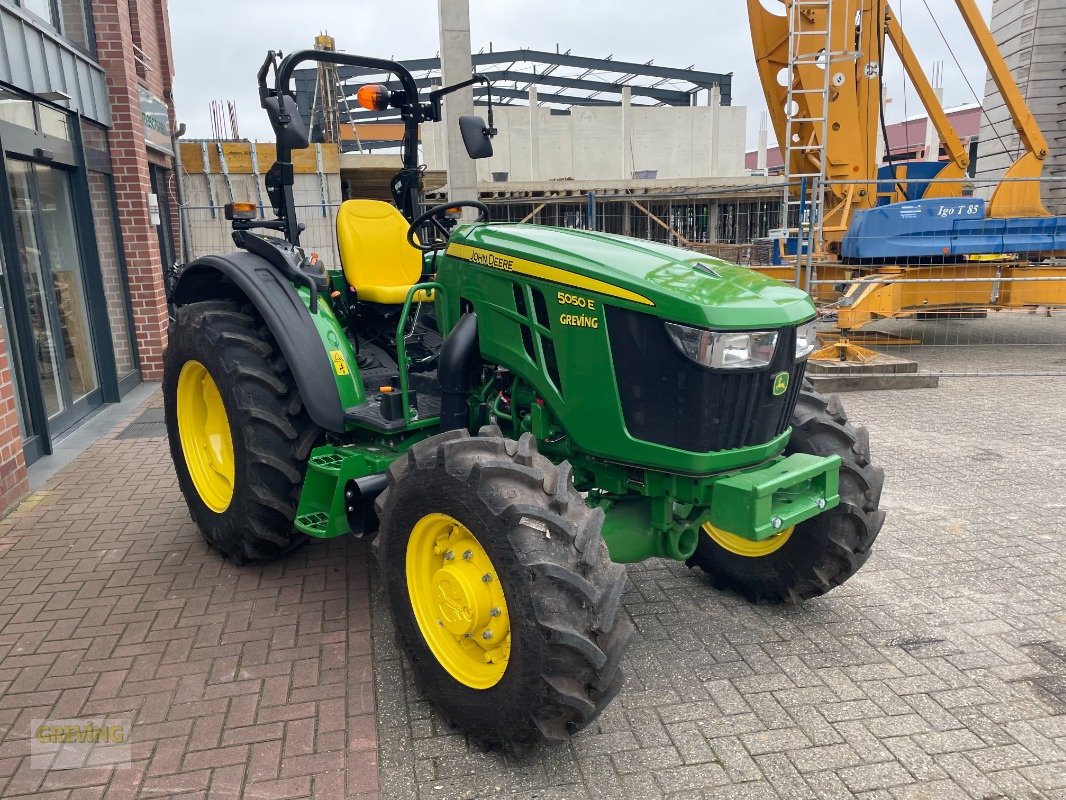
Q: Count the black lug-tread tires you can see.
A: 3